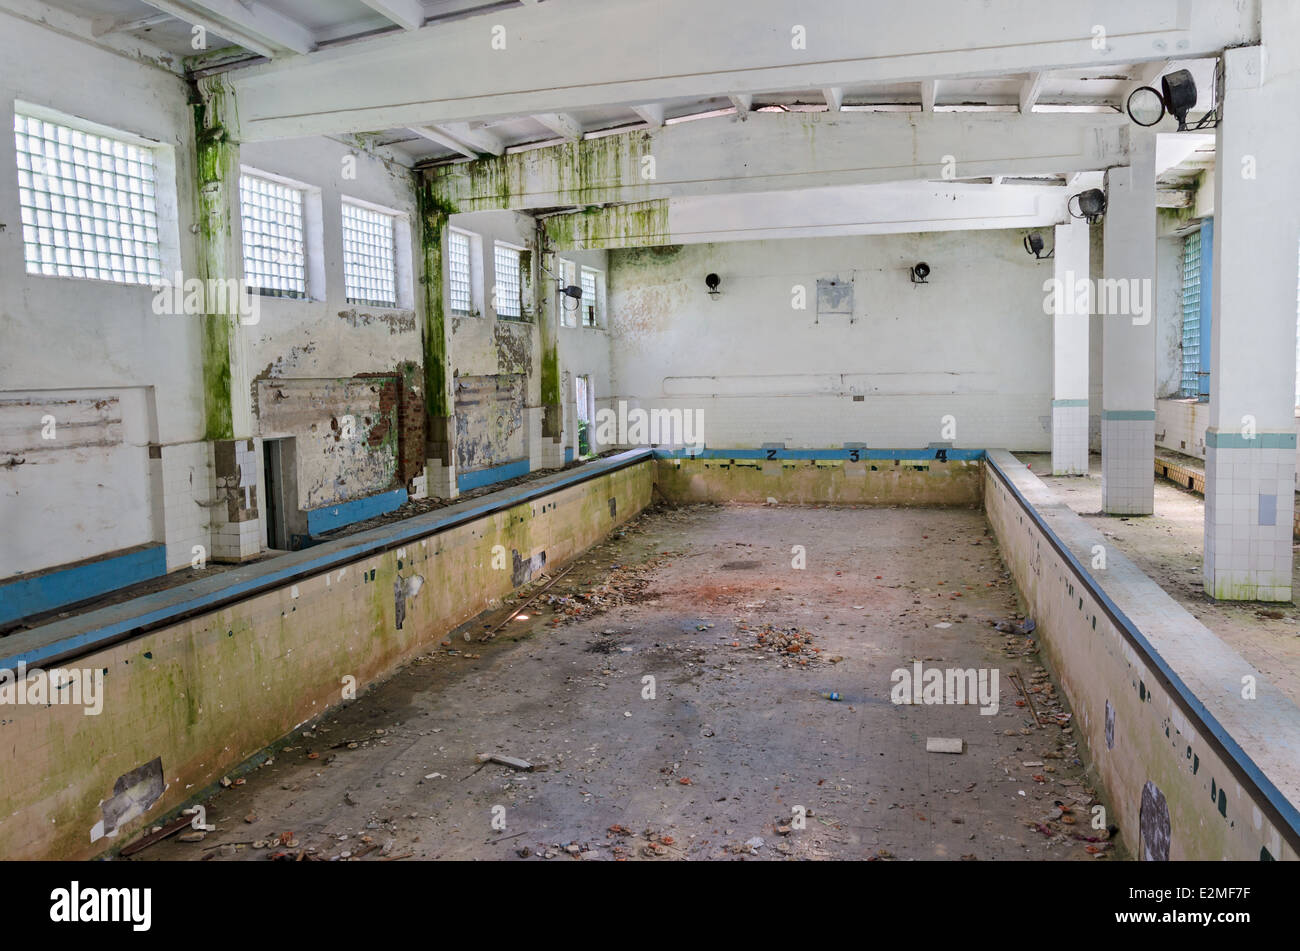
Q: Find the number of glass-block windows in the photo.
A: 8